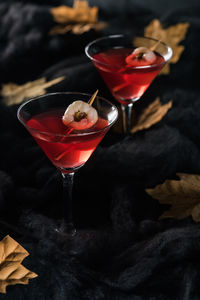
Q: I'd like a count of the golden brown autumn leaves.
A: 6